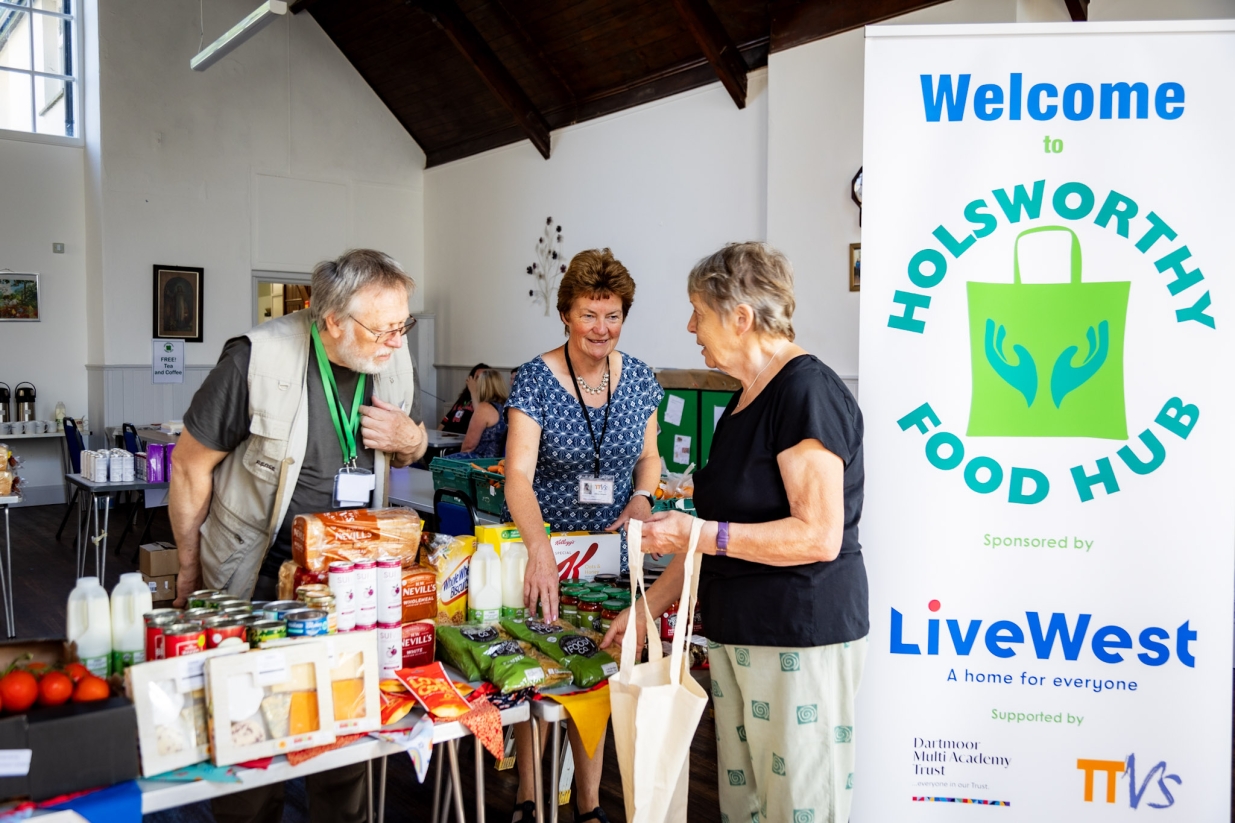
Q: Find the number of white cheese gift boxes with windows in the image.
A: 3